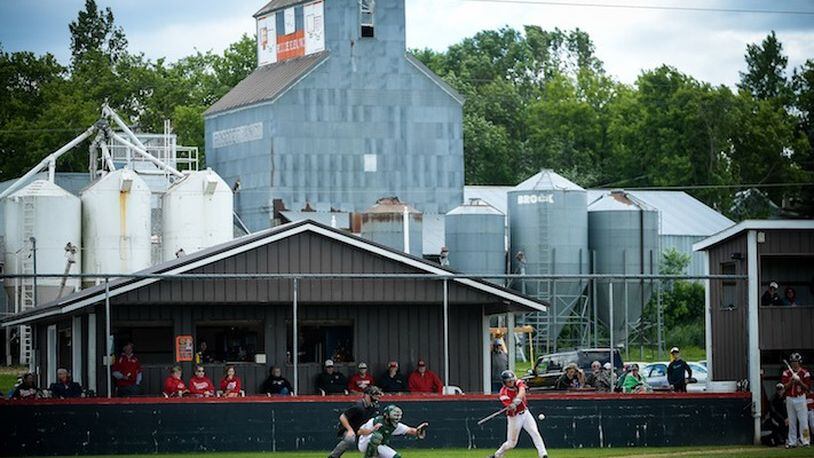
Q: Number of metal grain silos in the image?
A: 7